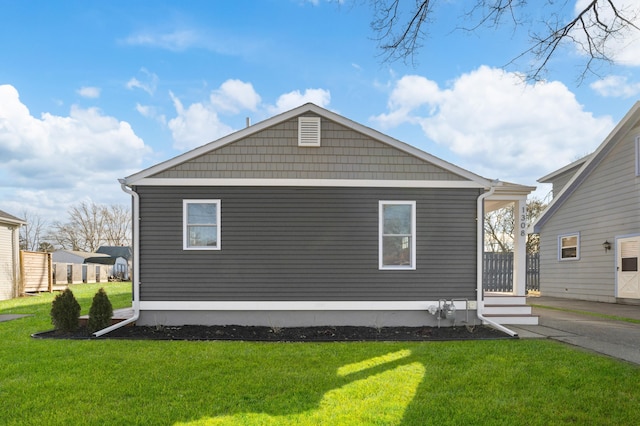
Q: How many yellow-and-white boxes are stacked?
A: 0